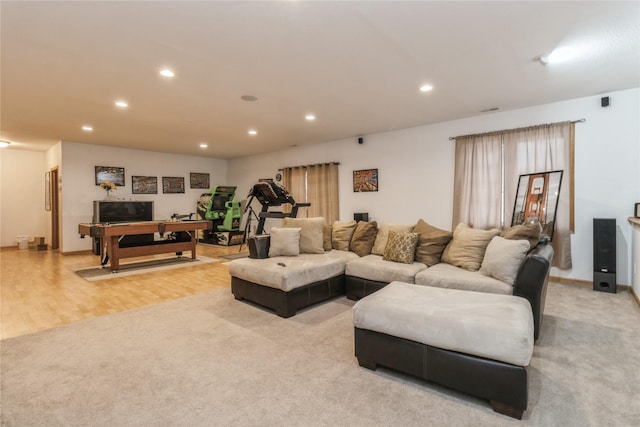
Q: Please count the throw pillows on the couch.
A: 11